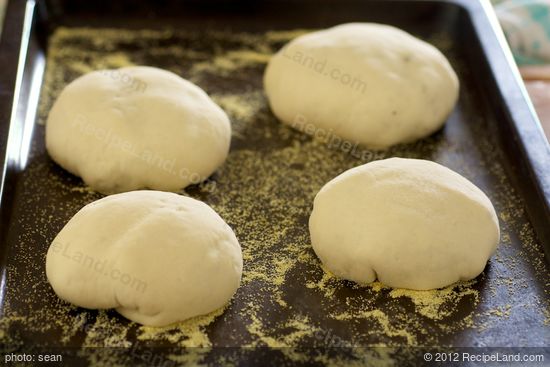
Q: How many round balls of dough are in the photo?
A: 4